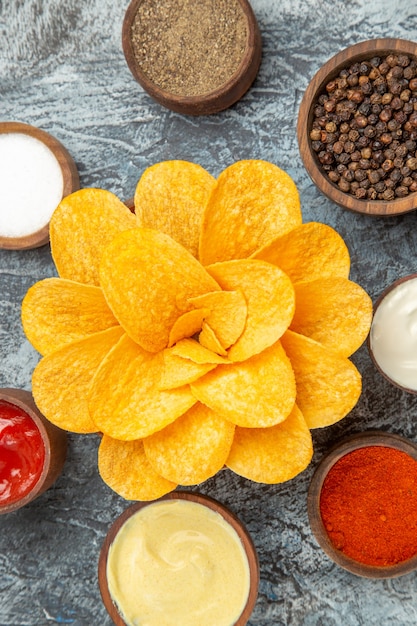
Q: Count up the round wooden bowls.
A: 7